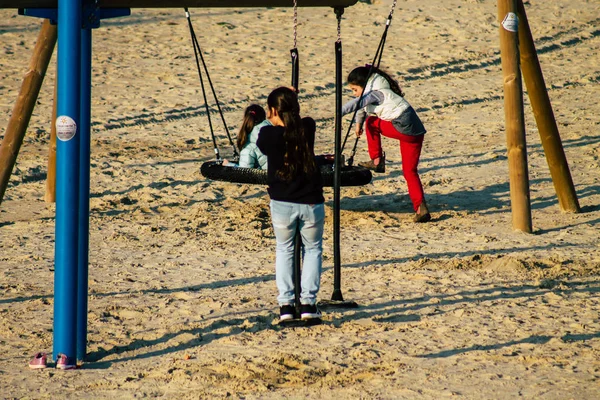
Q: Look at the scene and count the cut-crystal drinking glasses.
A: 0